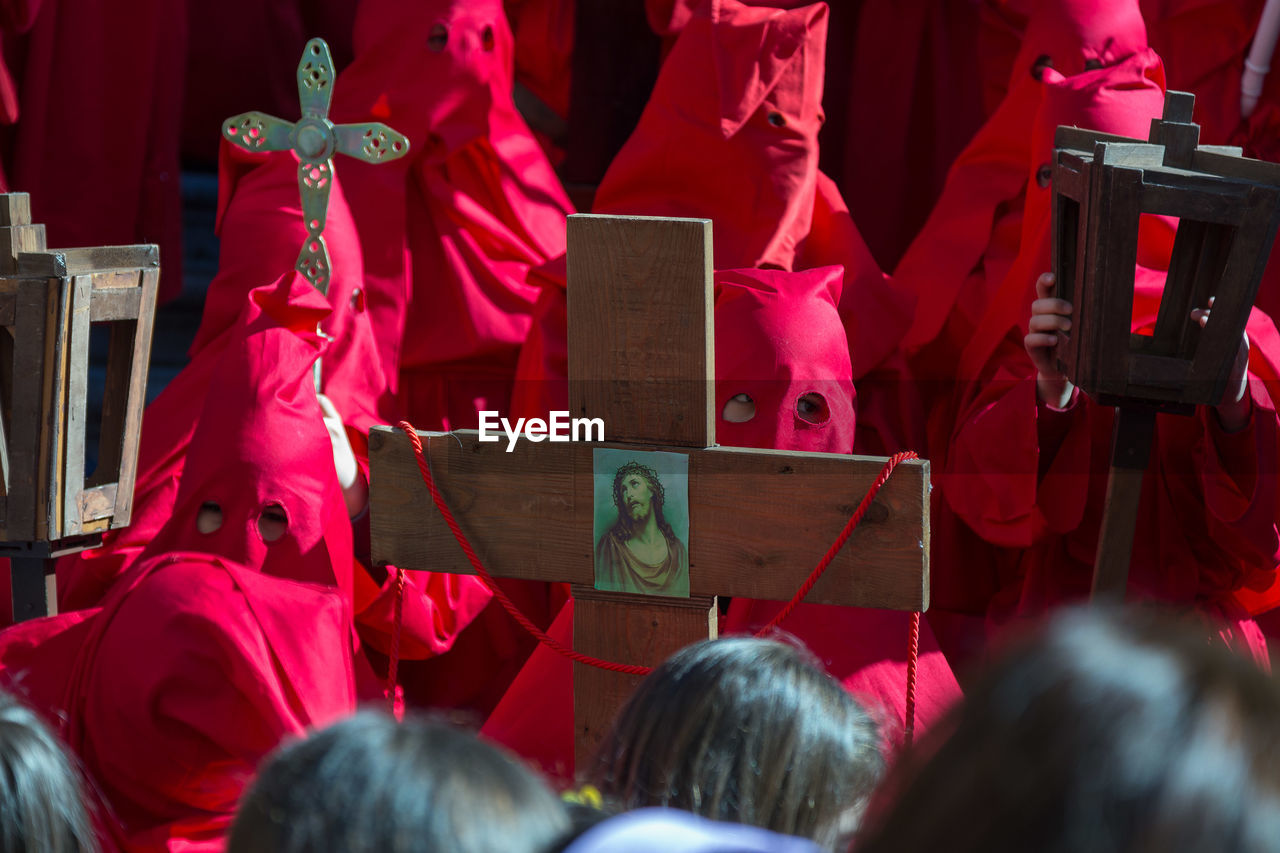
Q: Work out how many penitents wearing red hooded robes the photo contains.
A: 7